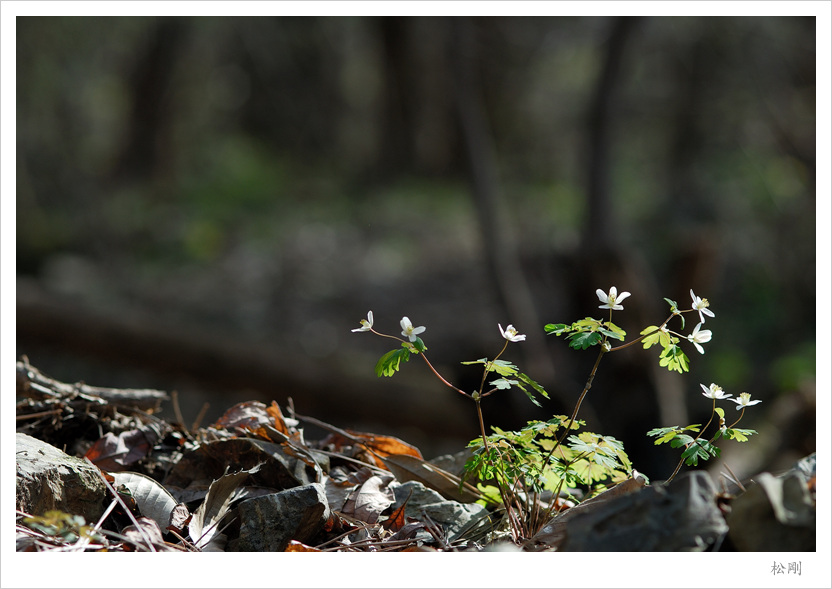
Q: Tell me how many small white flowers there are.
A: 8